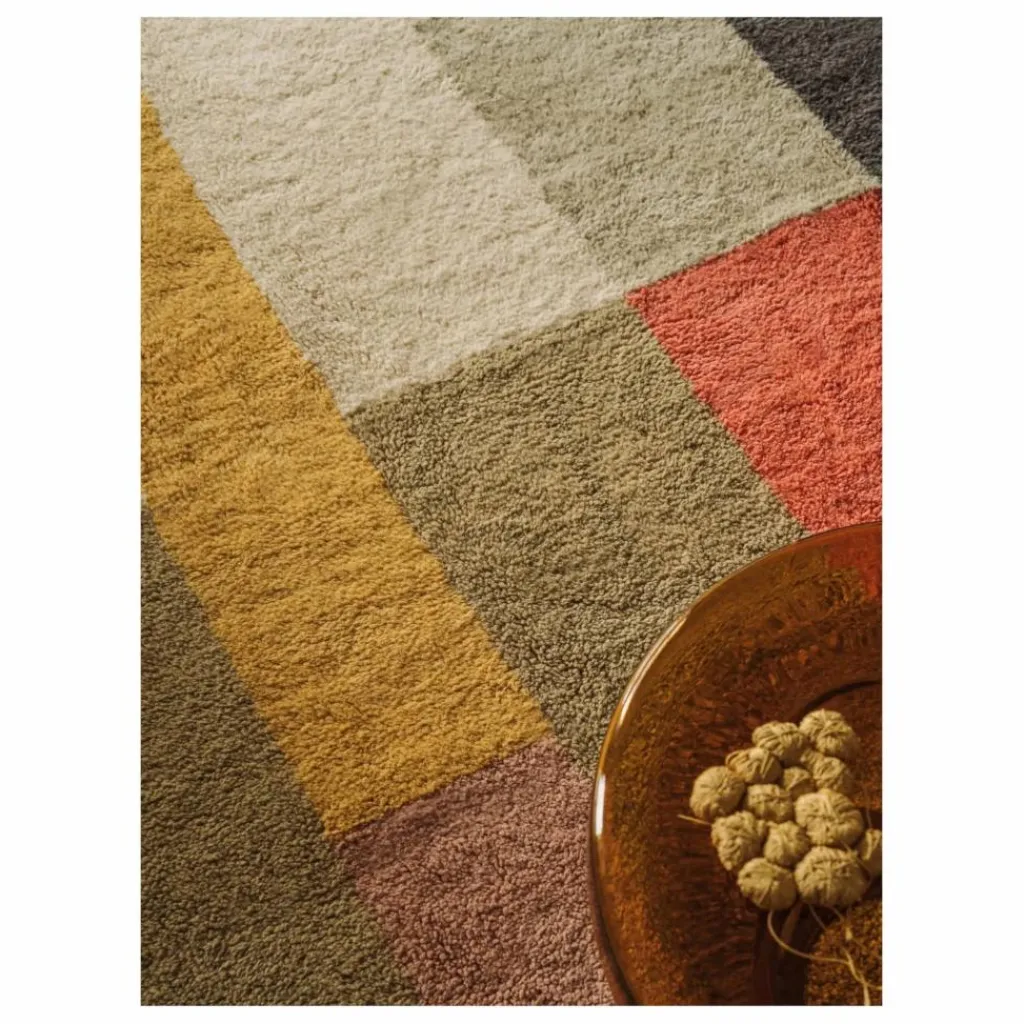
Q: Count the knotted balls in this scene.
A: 13